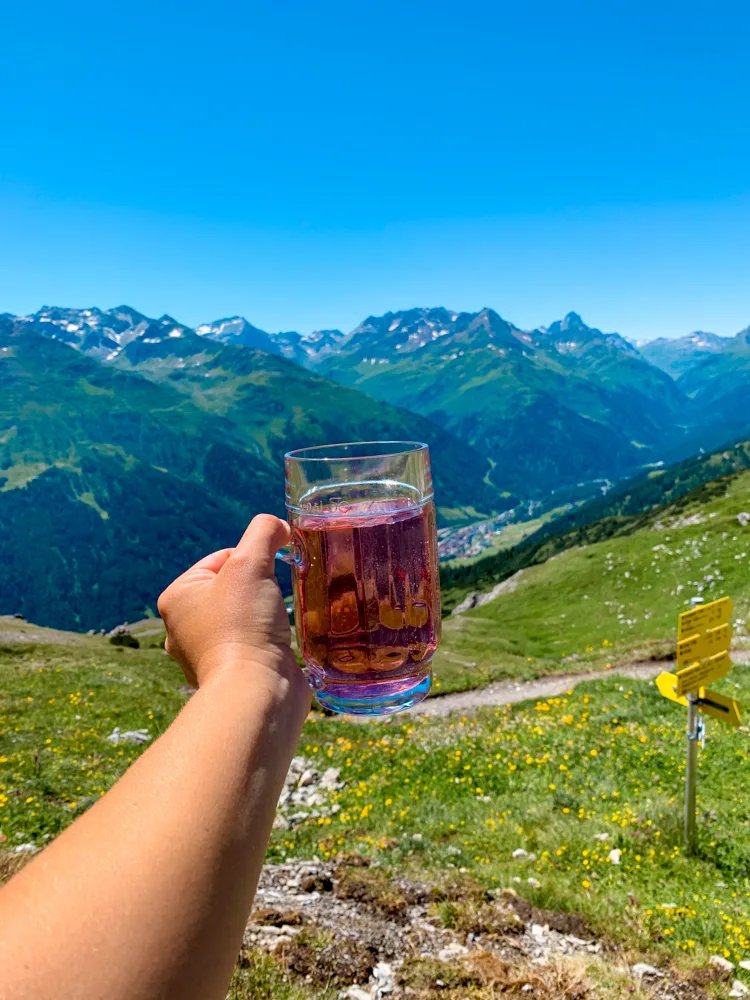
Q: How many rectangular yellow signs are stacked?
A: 3